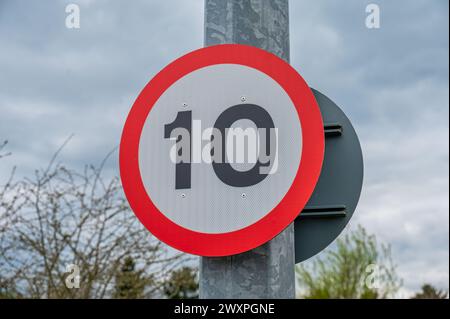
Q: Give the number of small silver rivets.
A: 4